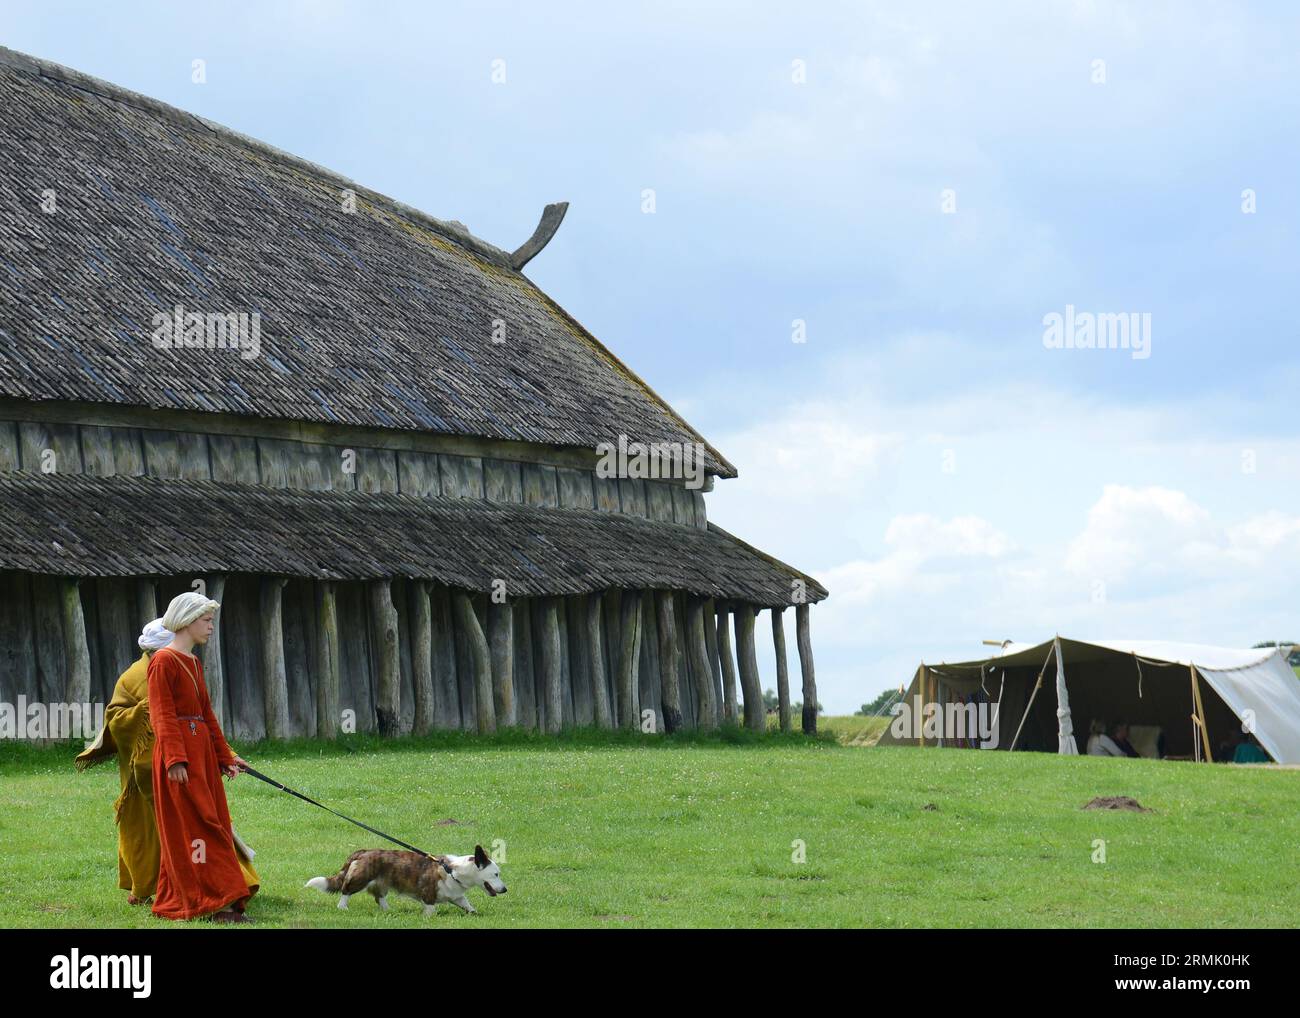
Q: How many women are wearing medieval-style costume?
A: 2